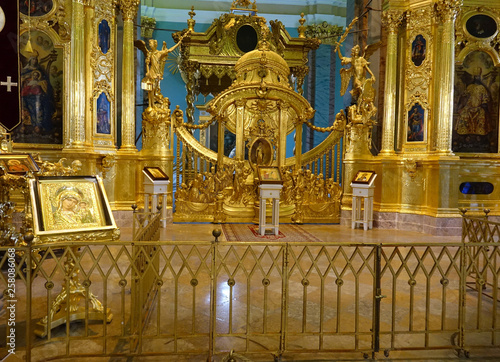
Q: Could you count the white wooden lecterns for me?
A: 3